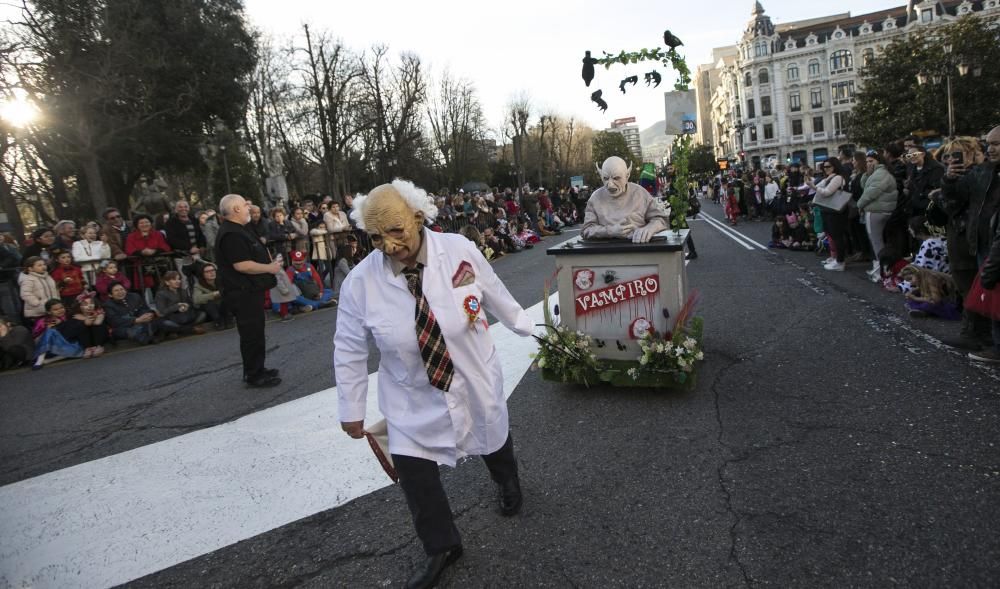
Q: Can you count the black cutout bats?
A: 3